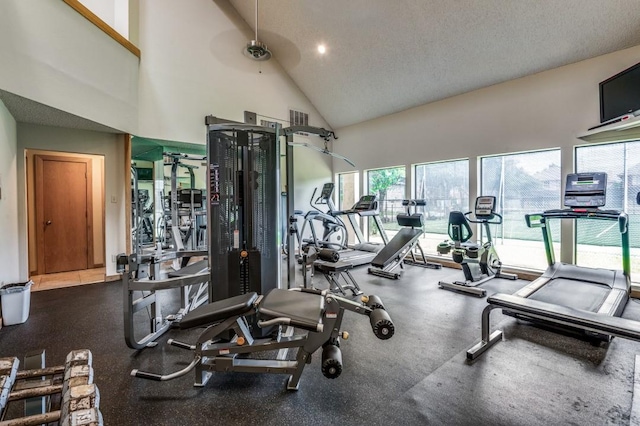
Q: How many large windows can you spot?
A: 5